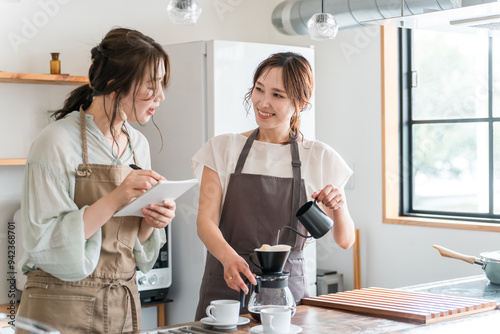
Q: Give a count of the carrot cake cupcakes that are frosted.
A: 0